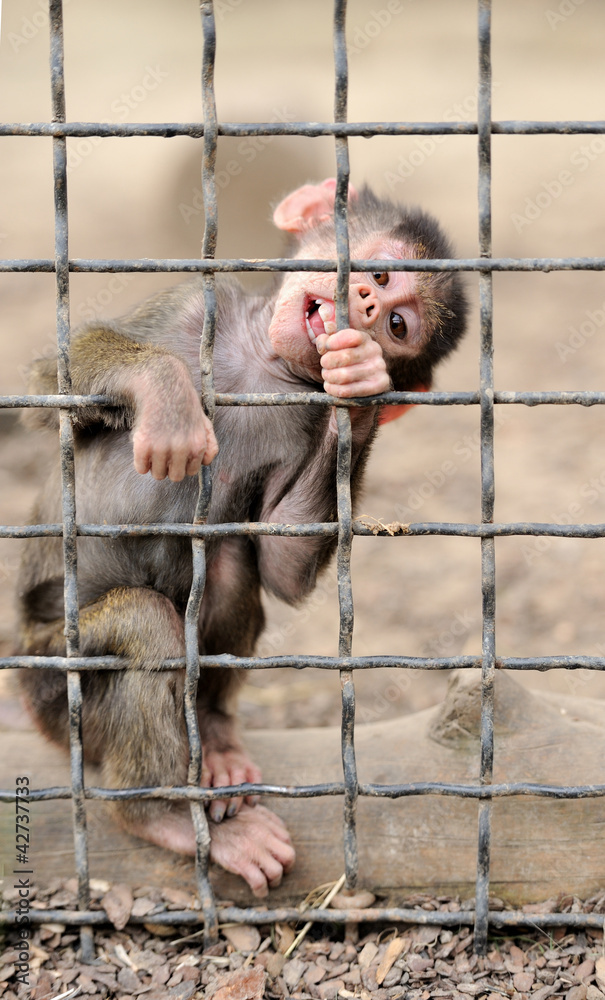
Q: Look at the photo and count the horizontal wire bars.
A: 7